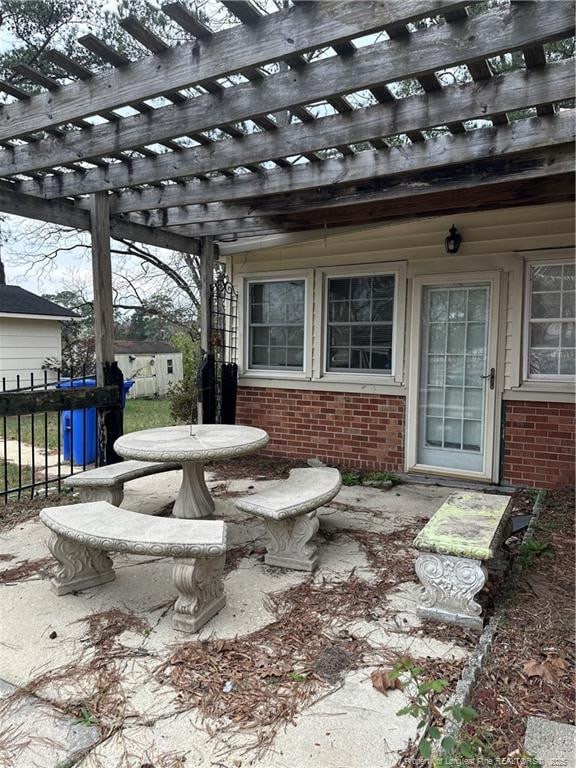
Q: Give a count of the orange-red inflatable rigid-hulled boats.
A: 0